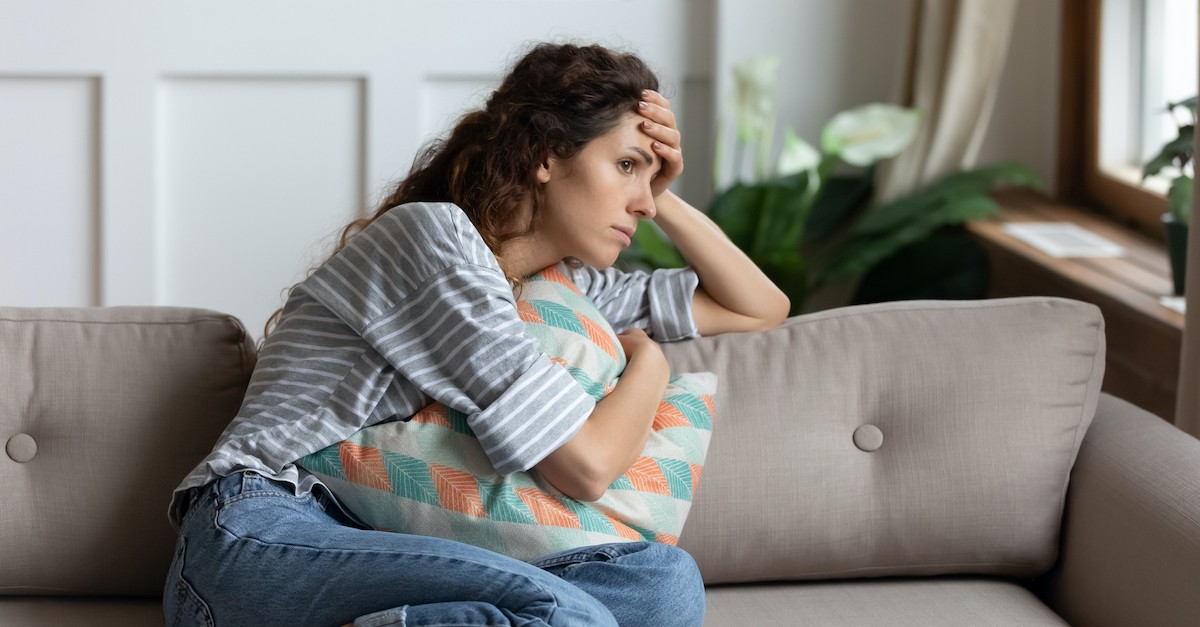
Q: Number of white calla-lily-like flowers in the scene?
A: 3